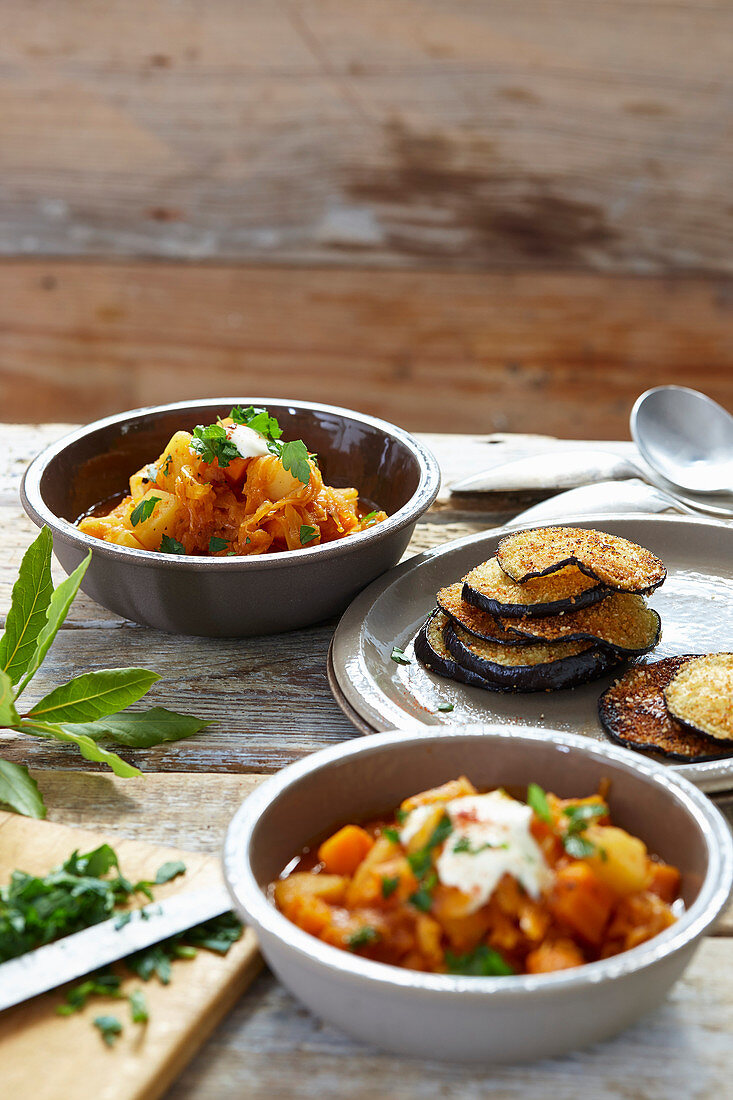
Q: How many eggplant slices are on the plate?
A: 8